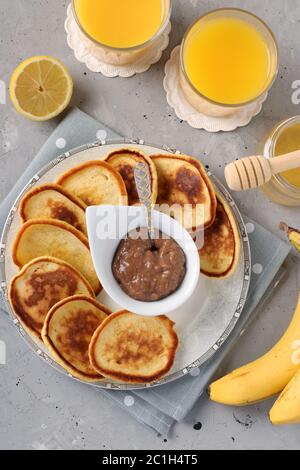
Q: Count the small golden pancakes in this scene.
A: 9